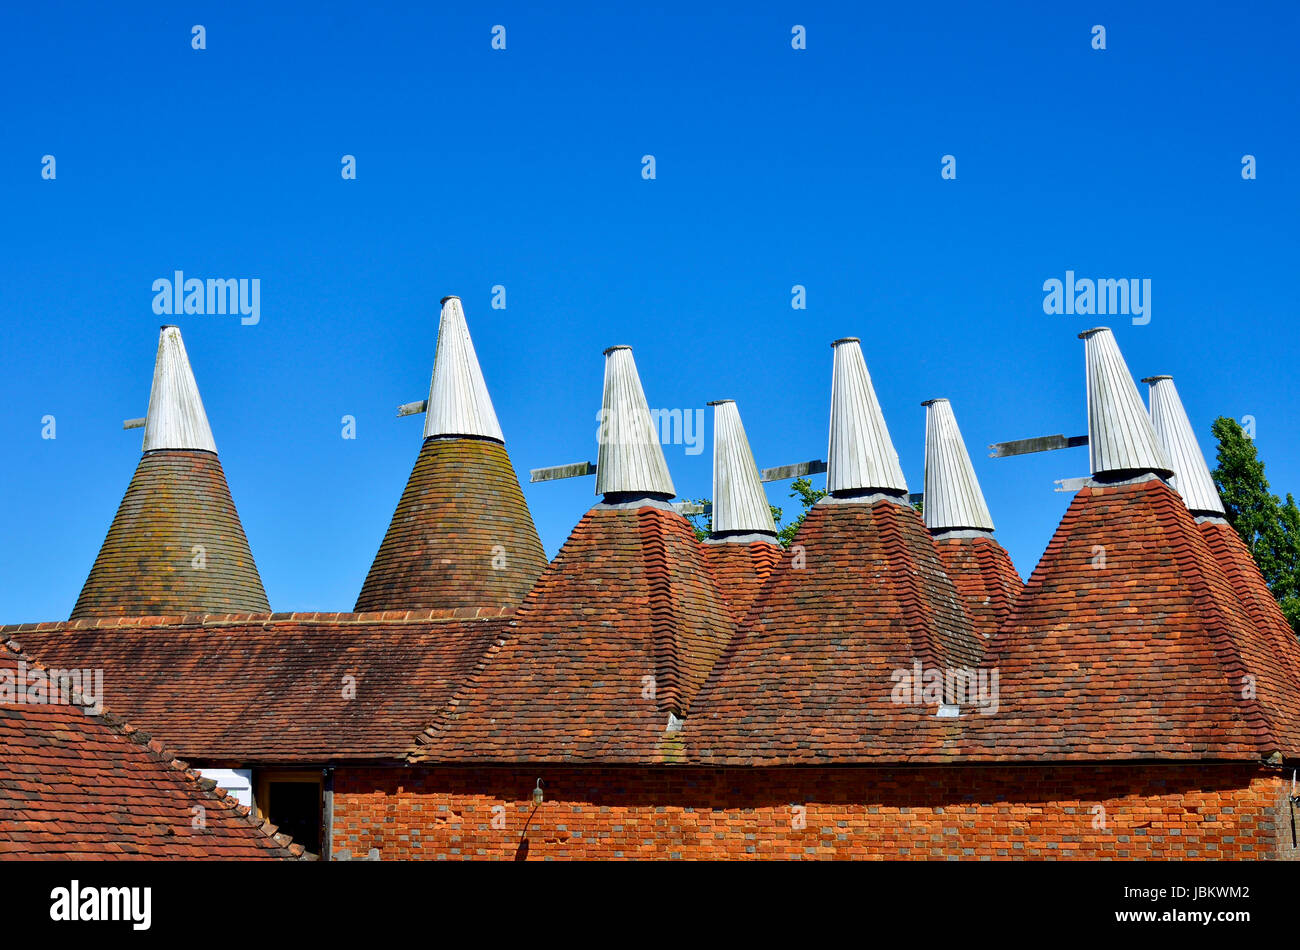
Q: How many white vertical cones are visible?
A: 8